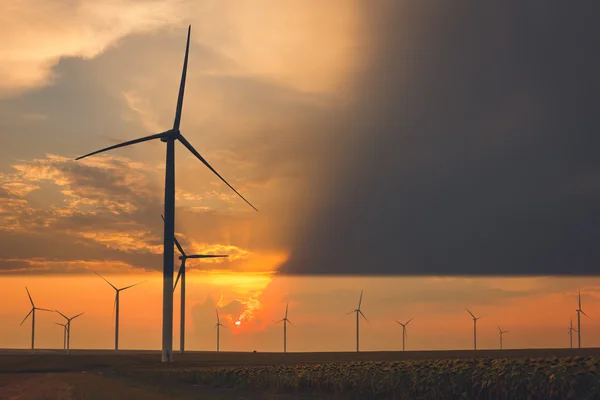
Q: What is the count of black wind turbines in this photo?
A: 14